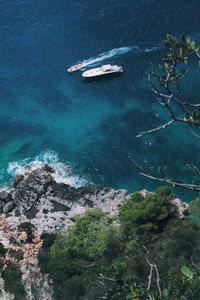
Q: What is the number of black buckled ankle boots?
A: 0